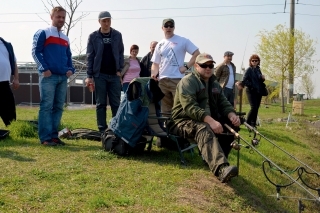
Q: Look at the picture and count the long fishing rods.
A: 2